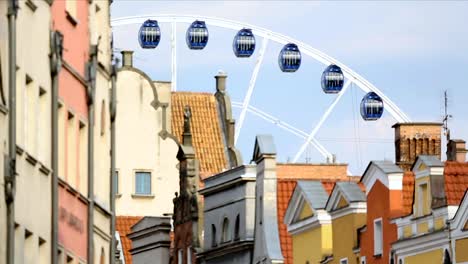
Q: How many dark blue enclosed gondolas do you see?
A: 6